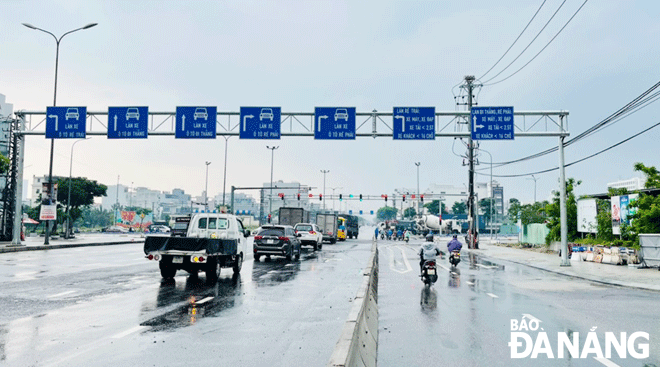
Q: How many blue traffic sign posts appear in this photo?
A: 7